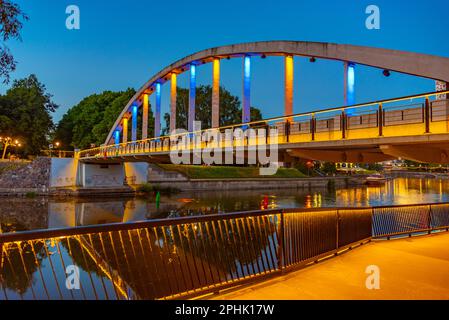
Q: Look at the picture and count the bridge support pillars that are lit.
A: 11